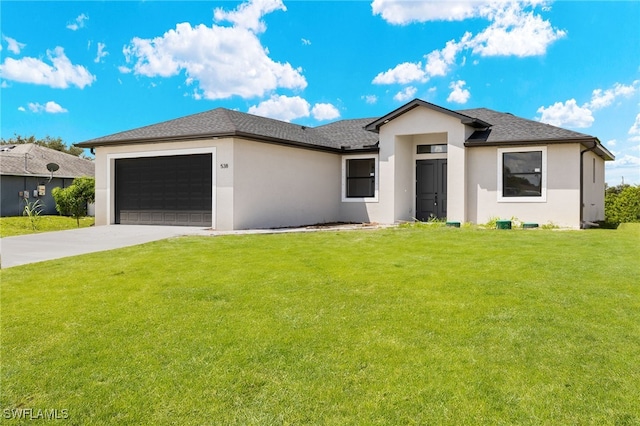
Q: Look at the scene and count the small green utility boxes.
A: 3